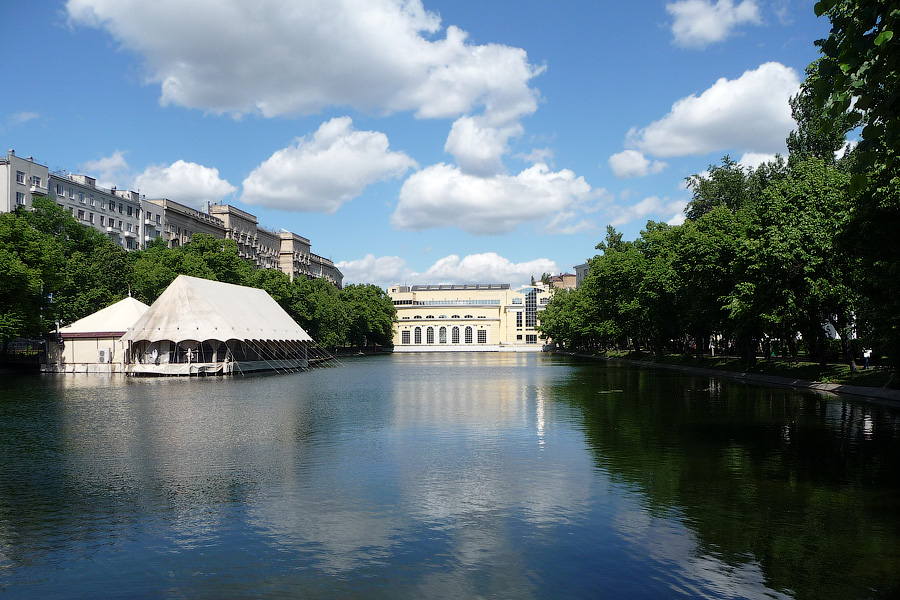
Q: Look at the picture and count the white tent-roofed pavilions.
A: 2